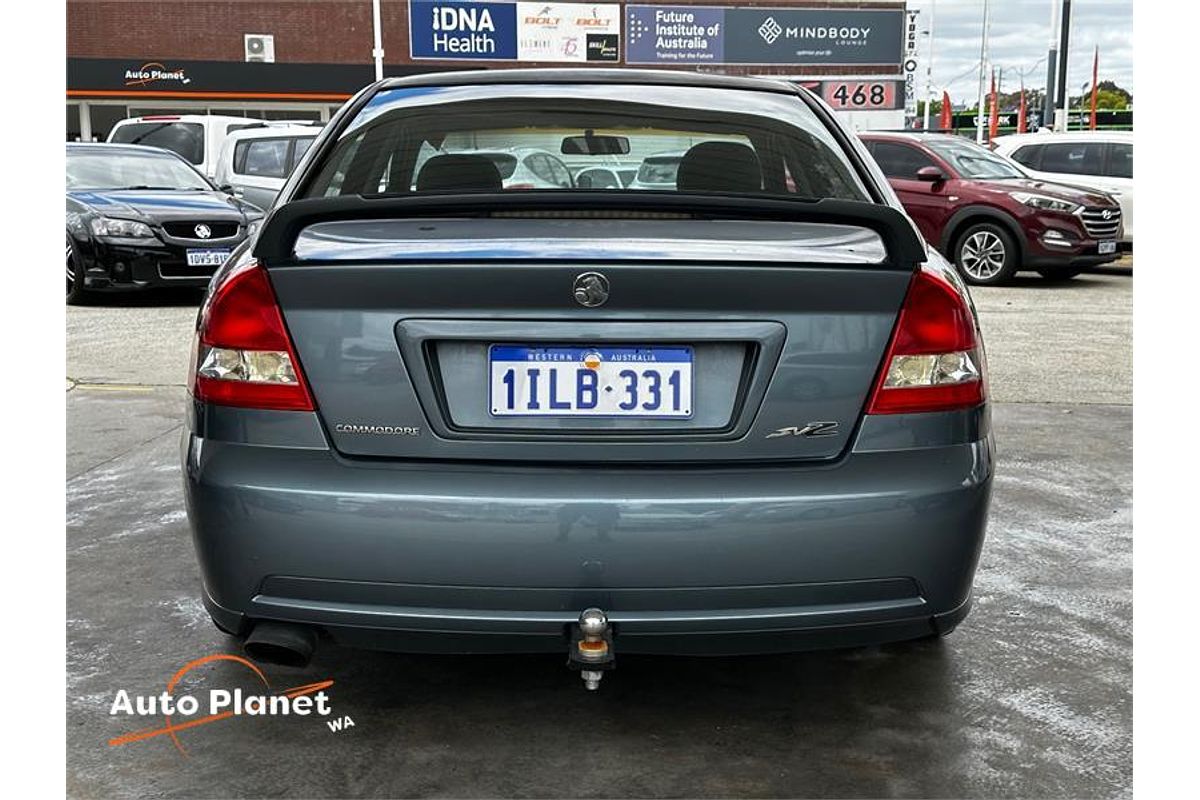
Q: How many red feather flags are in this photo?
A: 4